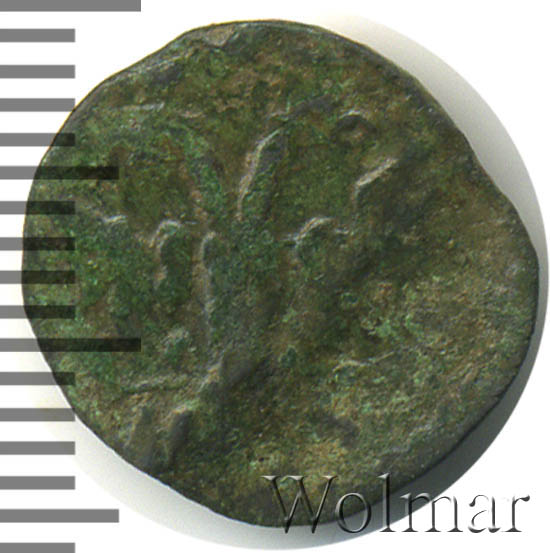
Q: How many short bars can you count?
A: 13